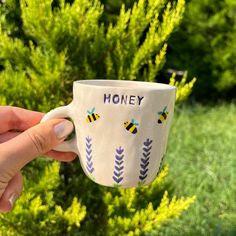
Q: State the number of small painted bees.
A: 3